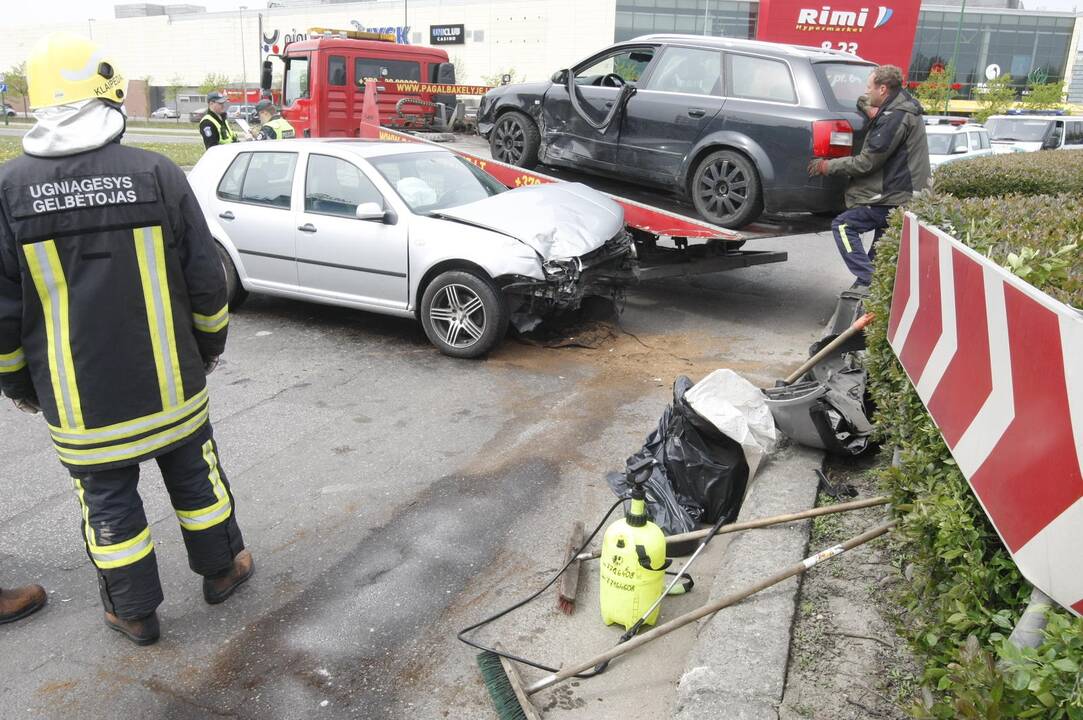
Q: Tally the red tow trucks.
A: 1